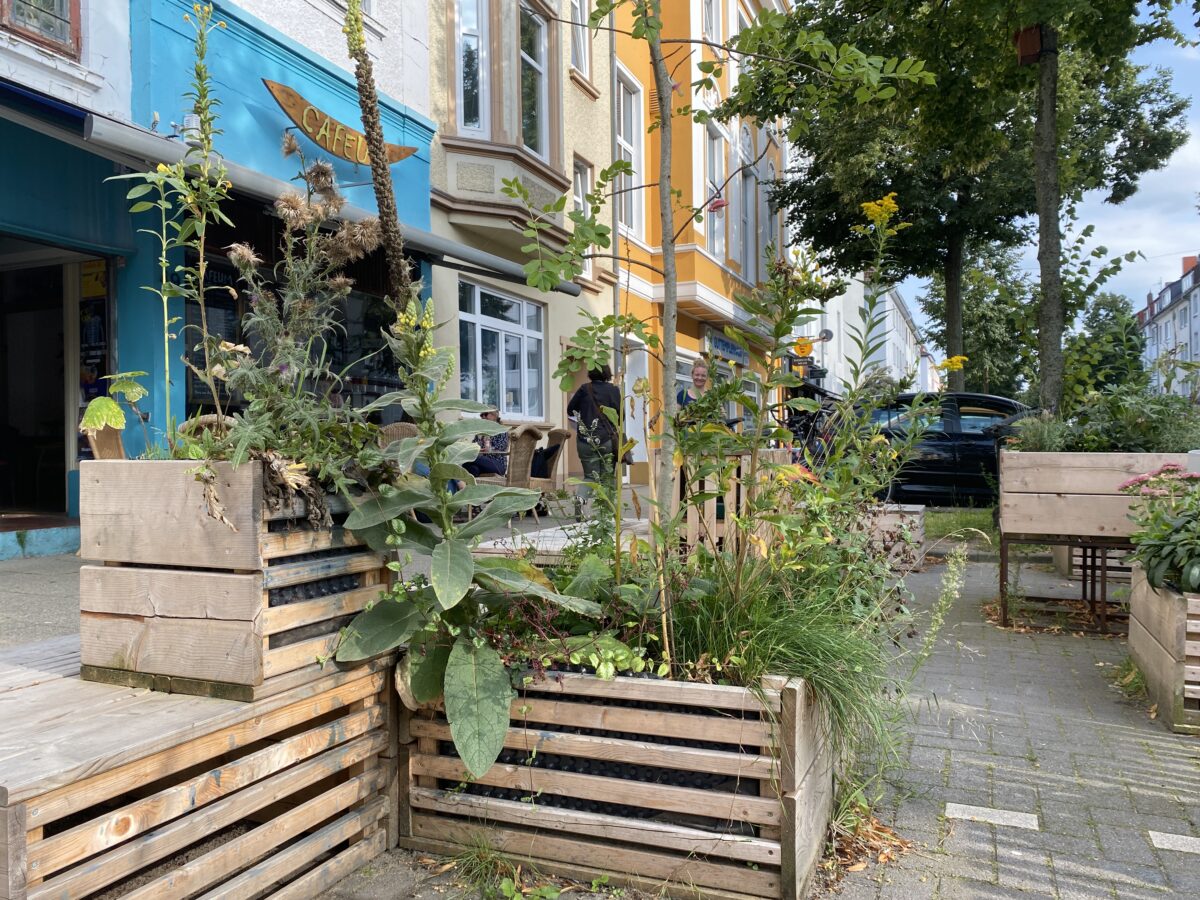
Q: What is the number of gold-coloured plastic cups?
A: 0